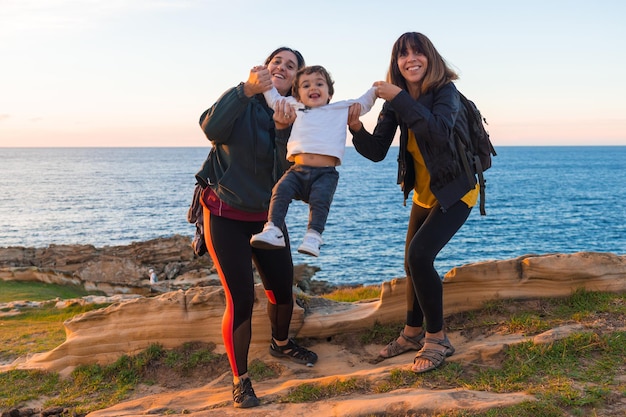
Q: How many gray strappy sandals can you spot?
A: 2